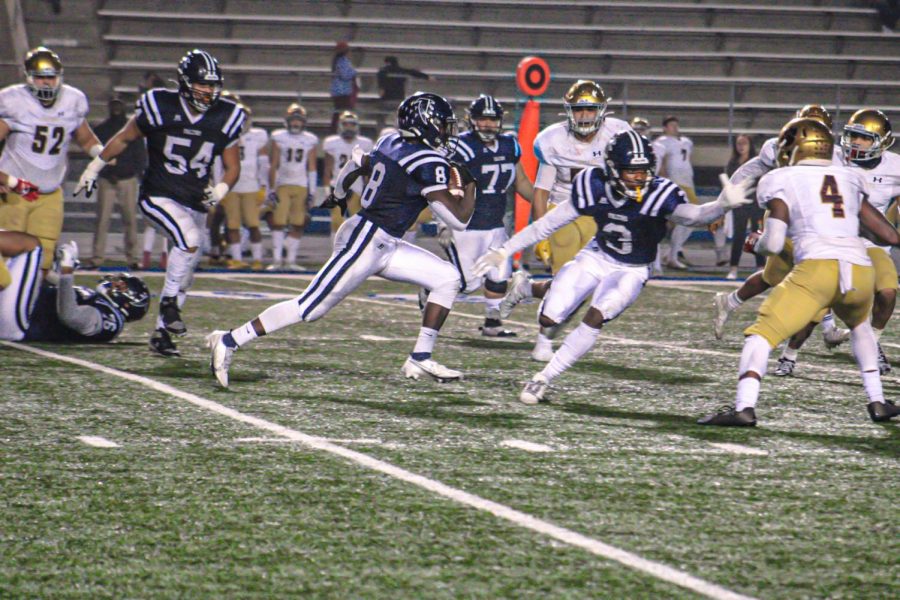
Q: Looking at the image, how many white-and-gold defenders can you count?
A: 5